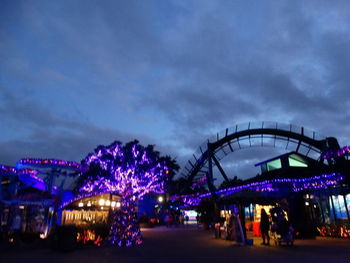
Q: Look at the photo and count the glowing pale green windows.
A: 2